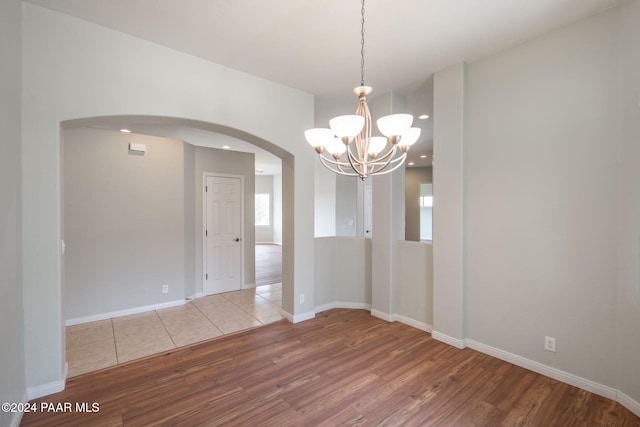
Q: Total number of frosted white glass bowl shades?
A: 6